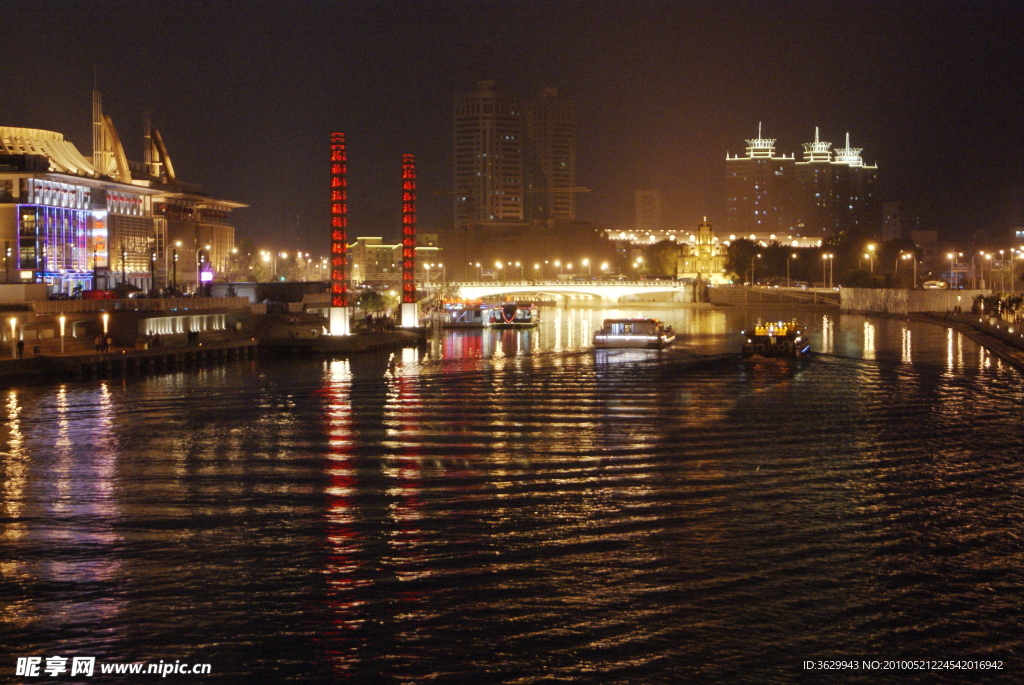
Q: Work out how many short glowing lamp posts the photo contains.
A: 3